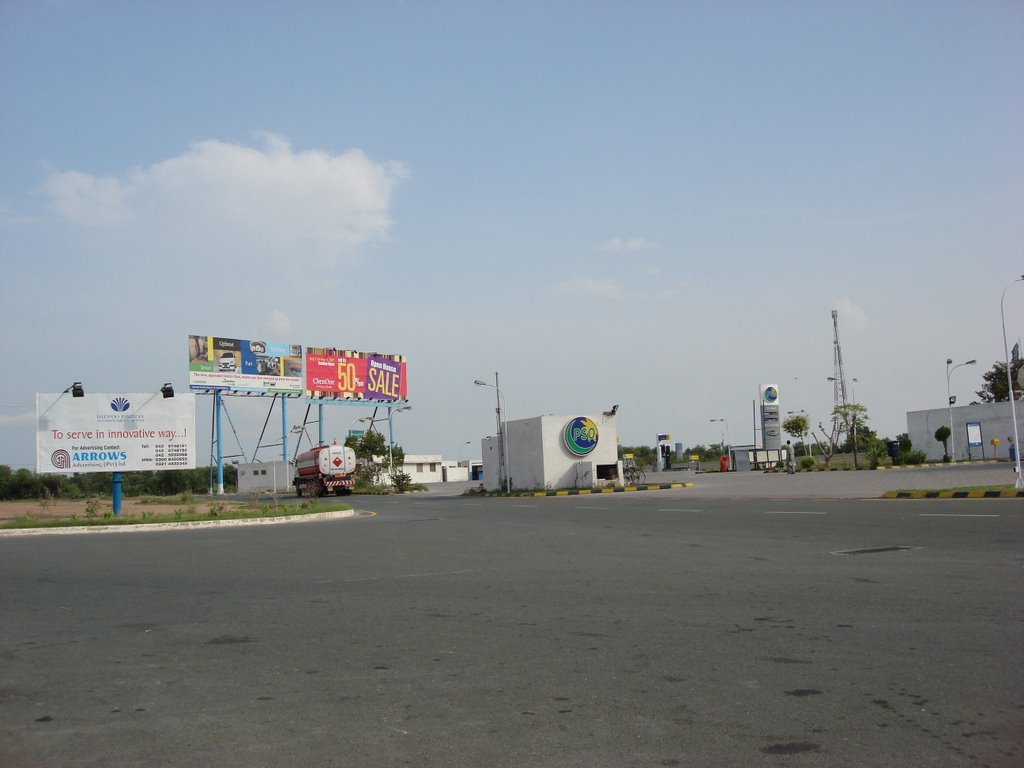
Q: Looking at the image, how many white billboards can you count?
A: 1